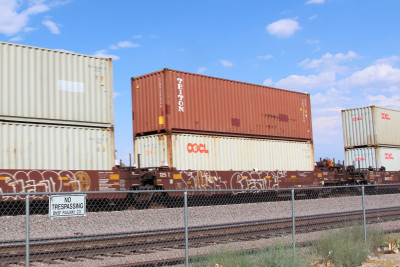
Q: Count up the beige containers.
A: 5